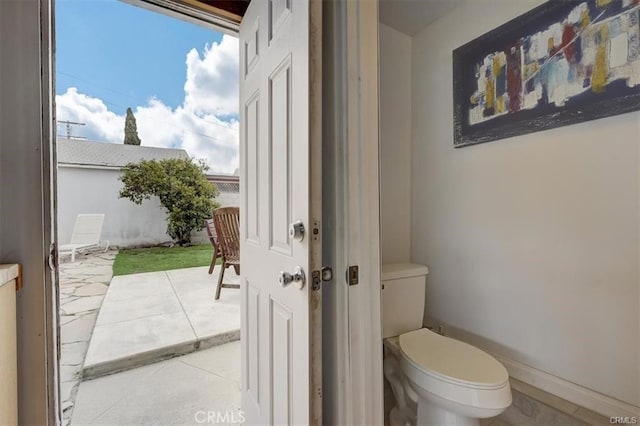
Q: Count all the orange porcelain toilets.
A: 0